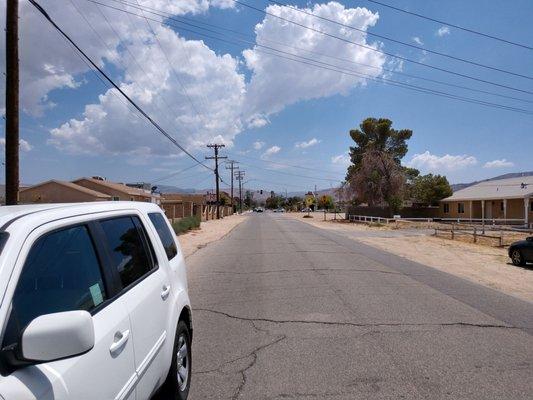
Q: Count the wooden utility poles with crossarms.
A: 3